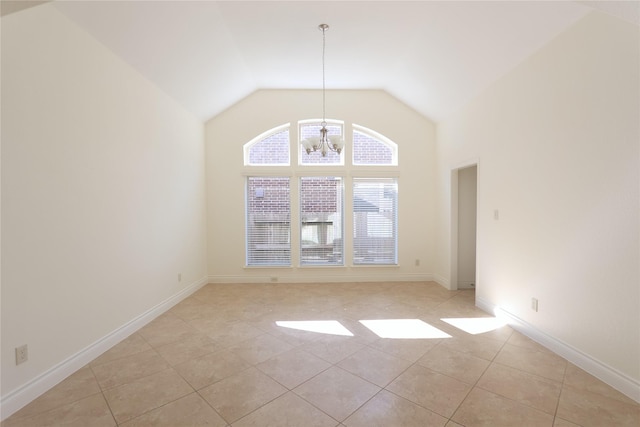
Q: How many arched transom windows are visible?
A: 3